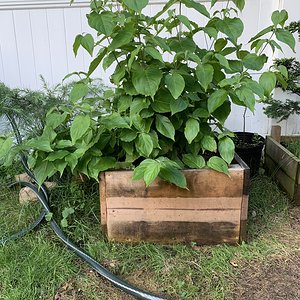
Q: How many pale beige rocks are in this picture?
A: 3